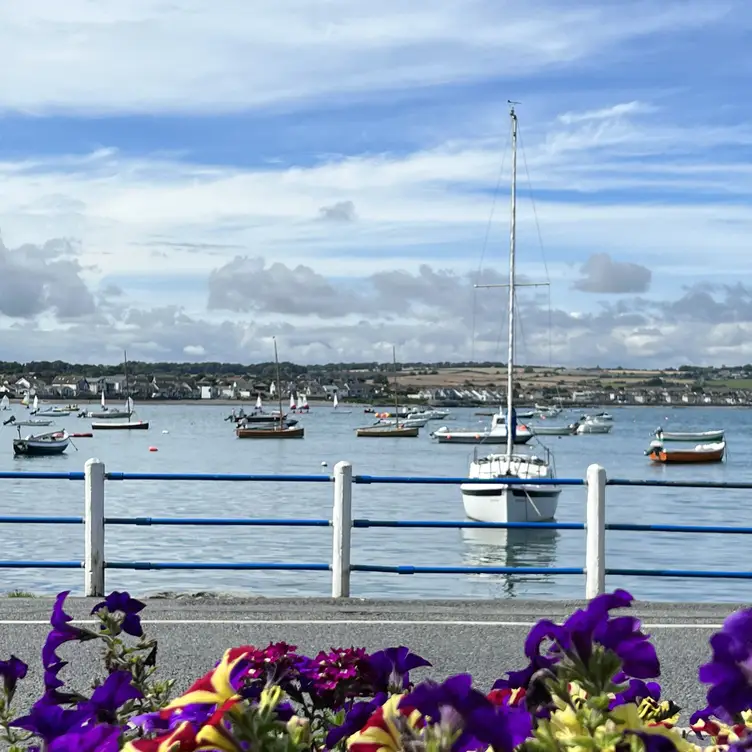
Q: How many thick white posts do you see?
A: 3